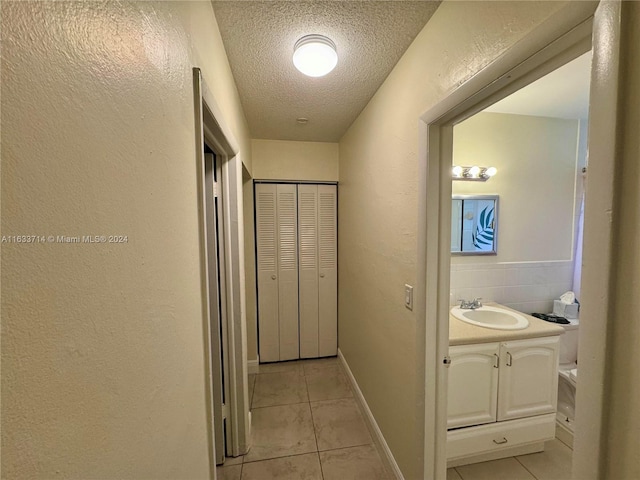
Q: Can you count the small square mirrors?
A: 1